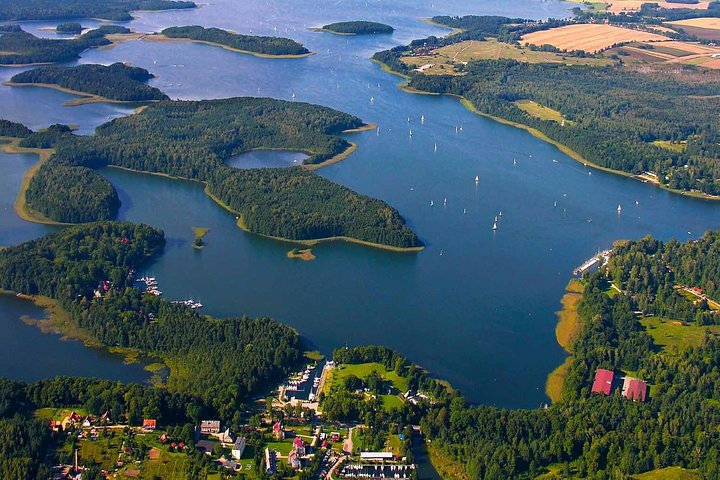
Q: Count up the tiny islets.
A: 2